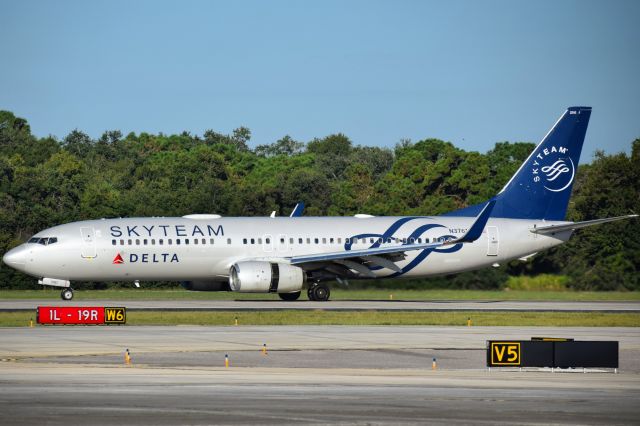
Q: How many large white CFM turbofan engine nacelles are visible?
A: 1